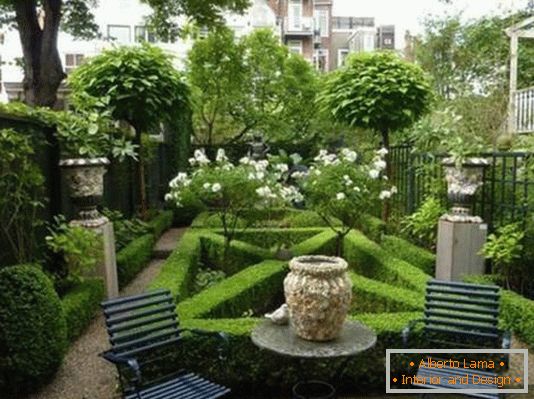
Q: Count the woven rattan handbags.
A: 0